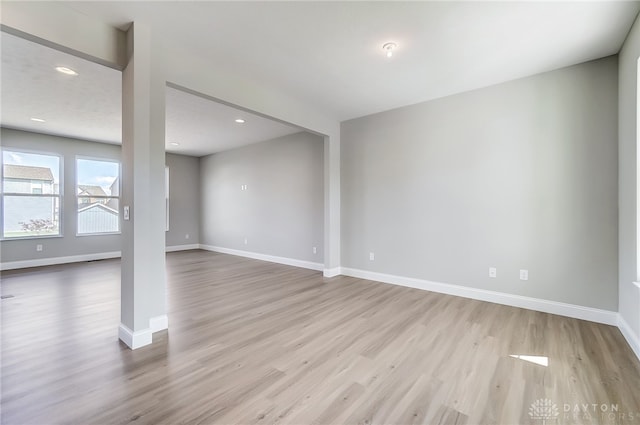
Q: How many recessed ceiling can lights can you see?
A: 4